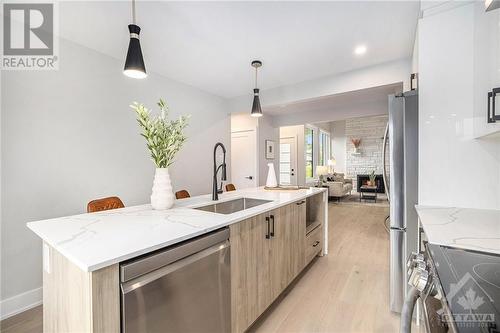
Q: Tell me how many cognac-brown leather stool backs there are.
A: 3